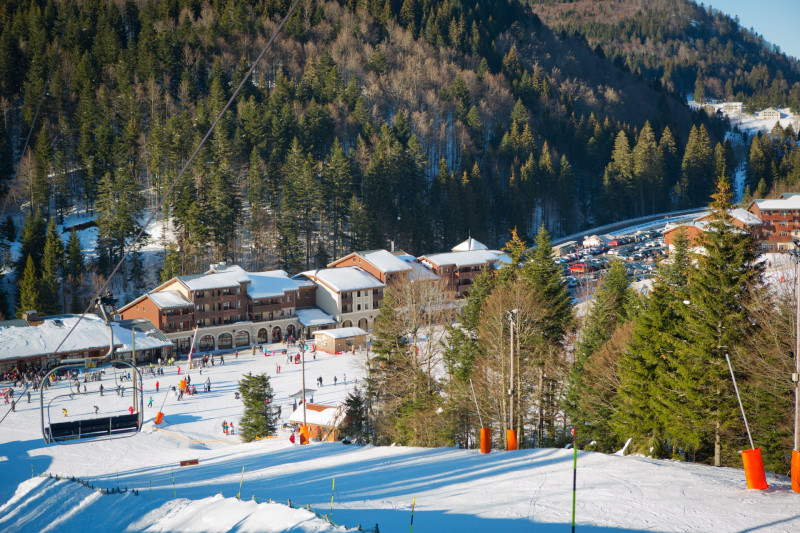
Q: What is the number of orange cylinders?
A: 7